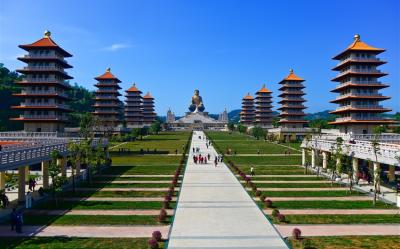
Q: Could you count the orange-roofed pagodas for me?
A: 8